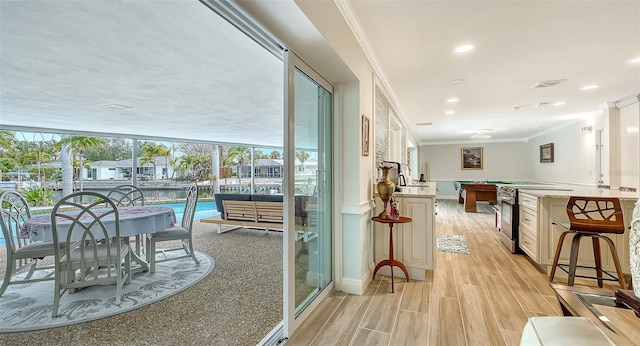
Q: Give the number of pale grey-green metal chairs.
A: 4